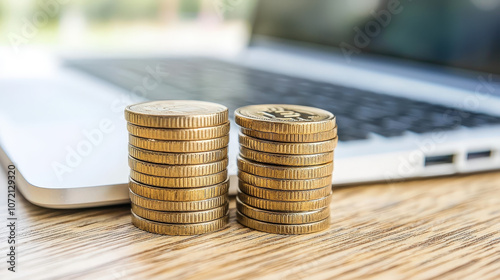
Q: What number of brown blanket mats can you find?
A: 0